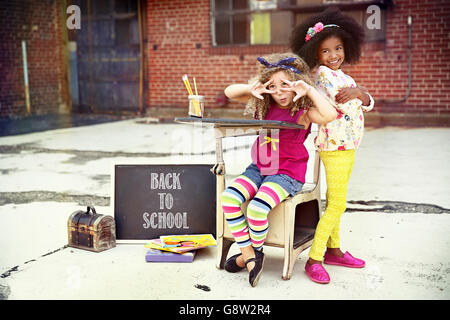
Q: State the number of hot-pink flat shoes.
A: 2